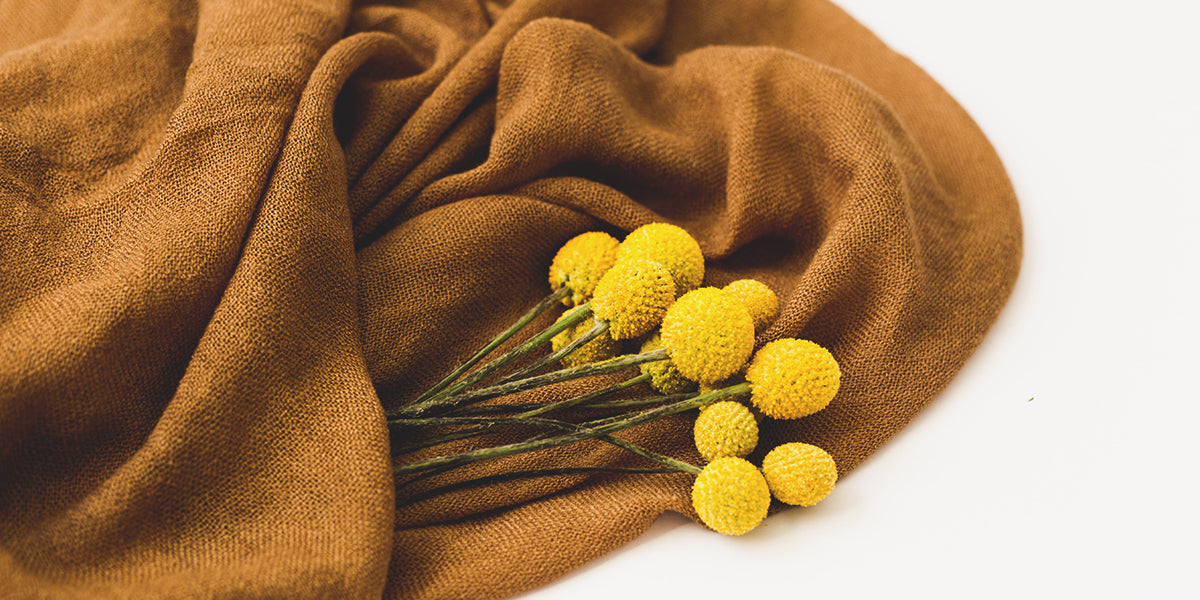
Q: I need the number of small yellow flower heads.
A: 11